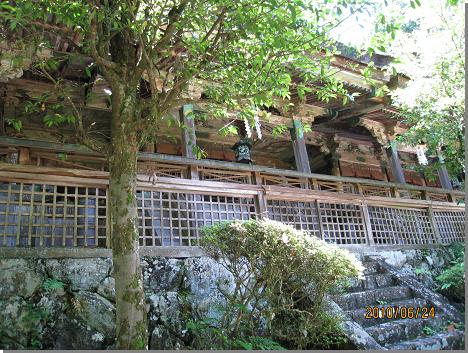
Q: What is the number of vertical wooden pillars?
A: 4